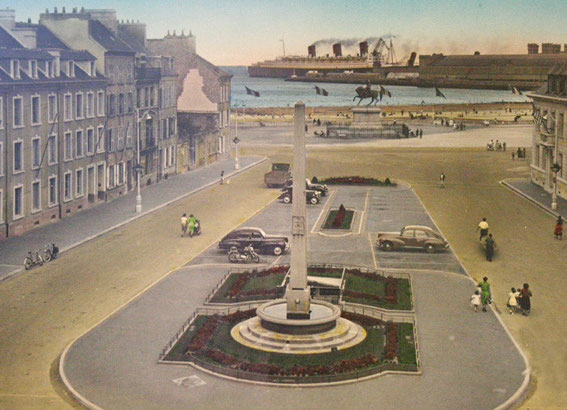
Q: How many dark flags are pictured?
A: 5